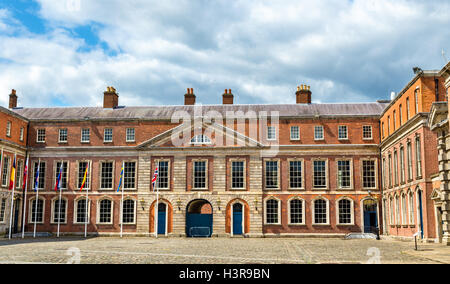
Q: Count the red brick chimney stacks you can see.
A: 5